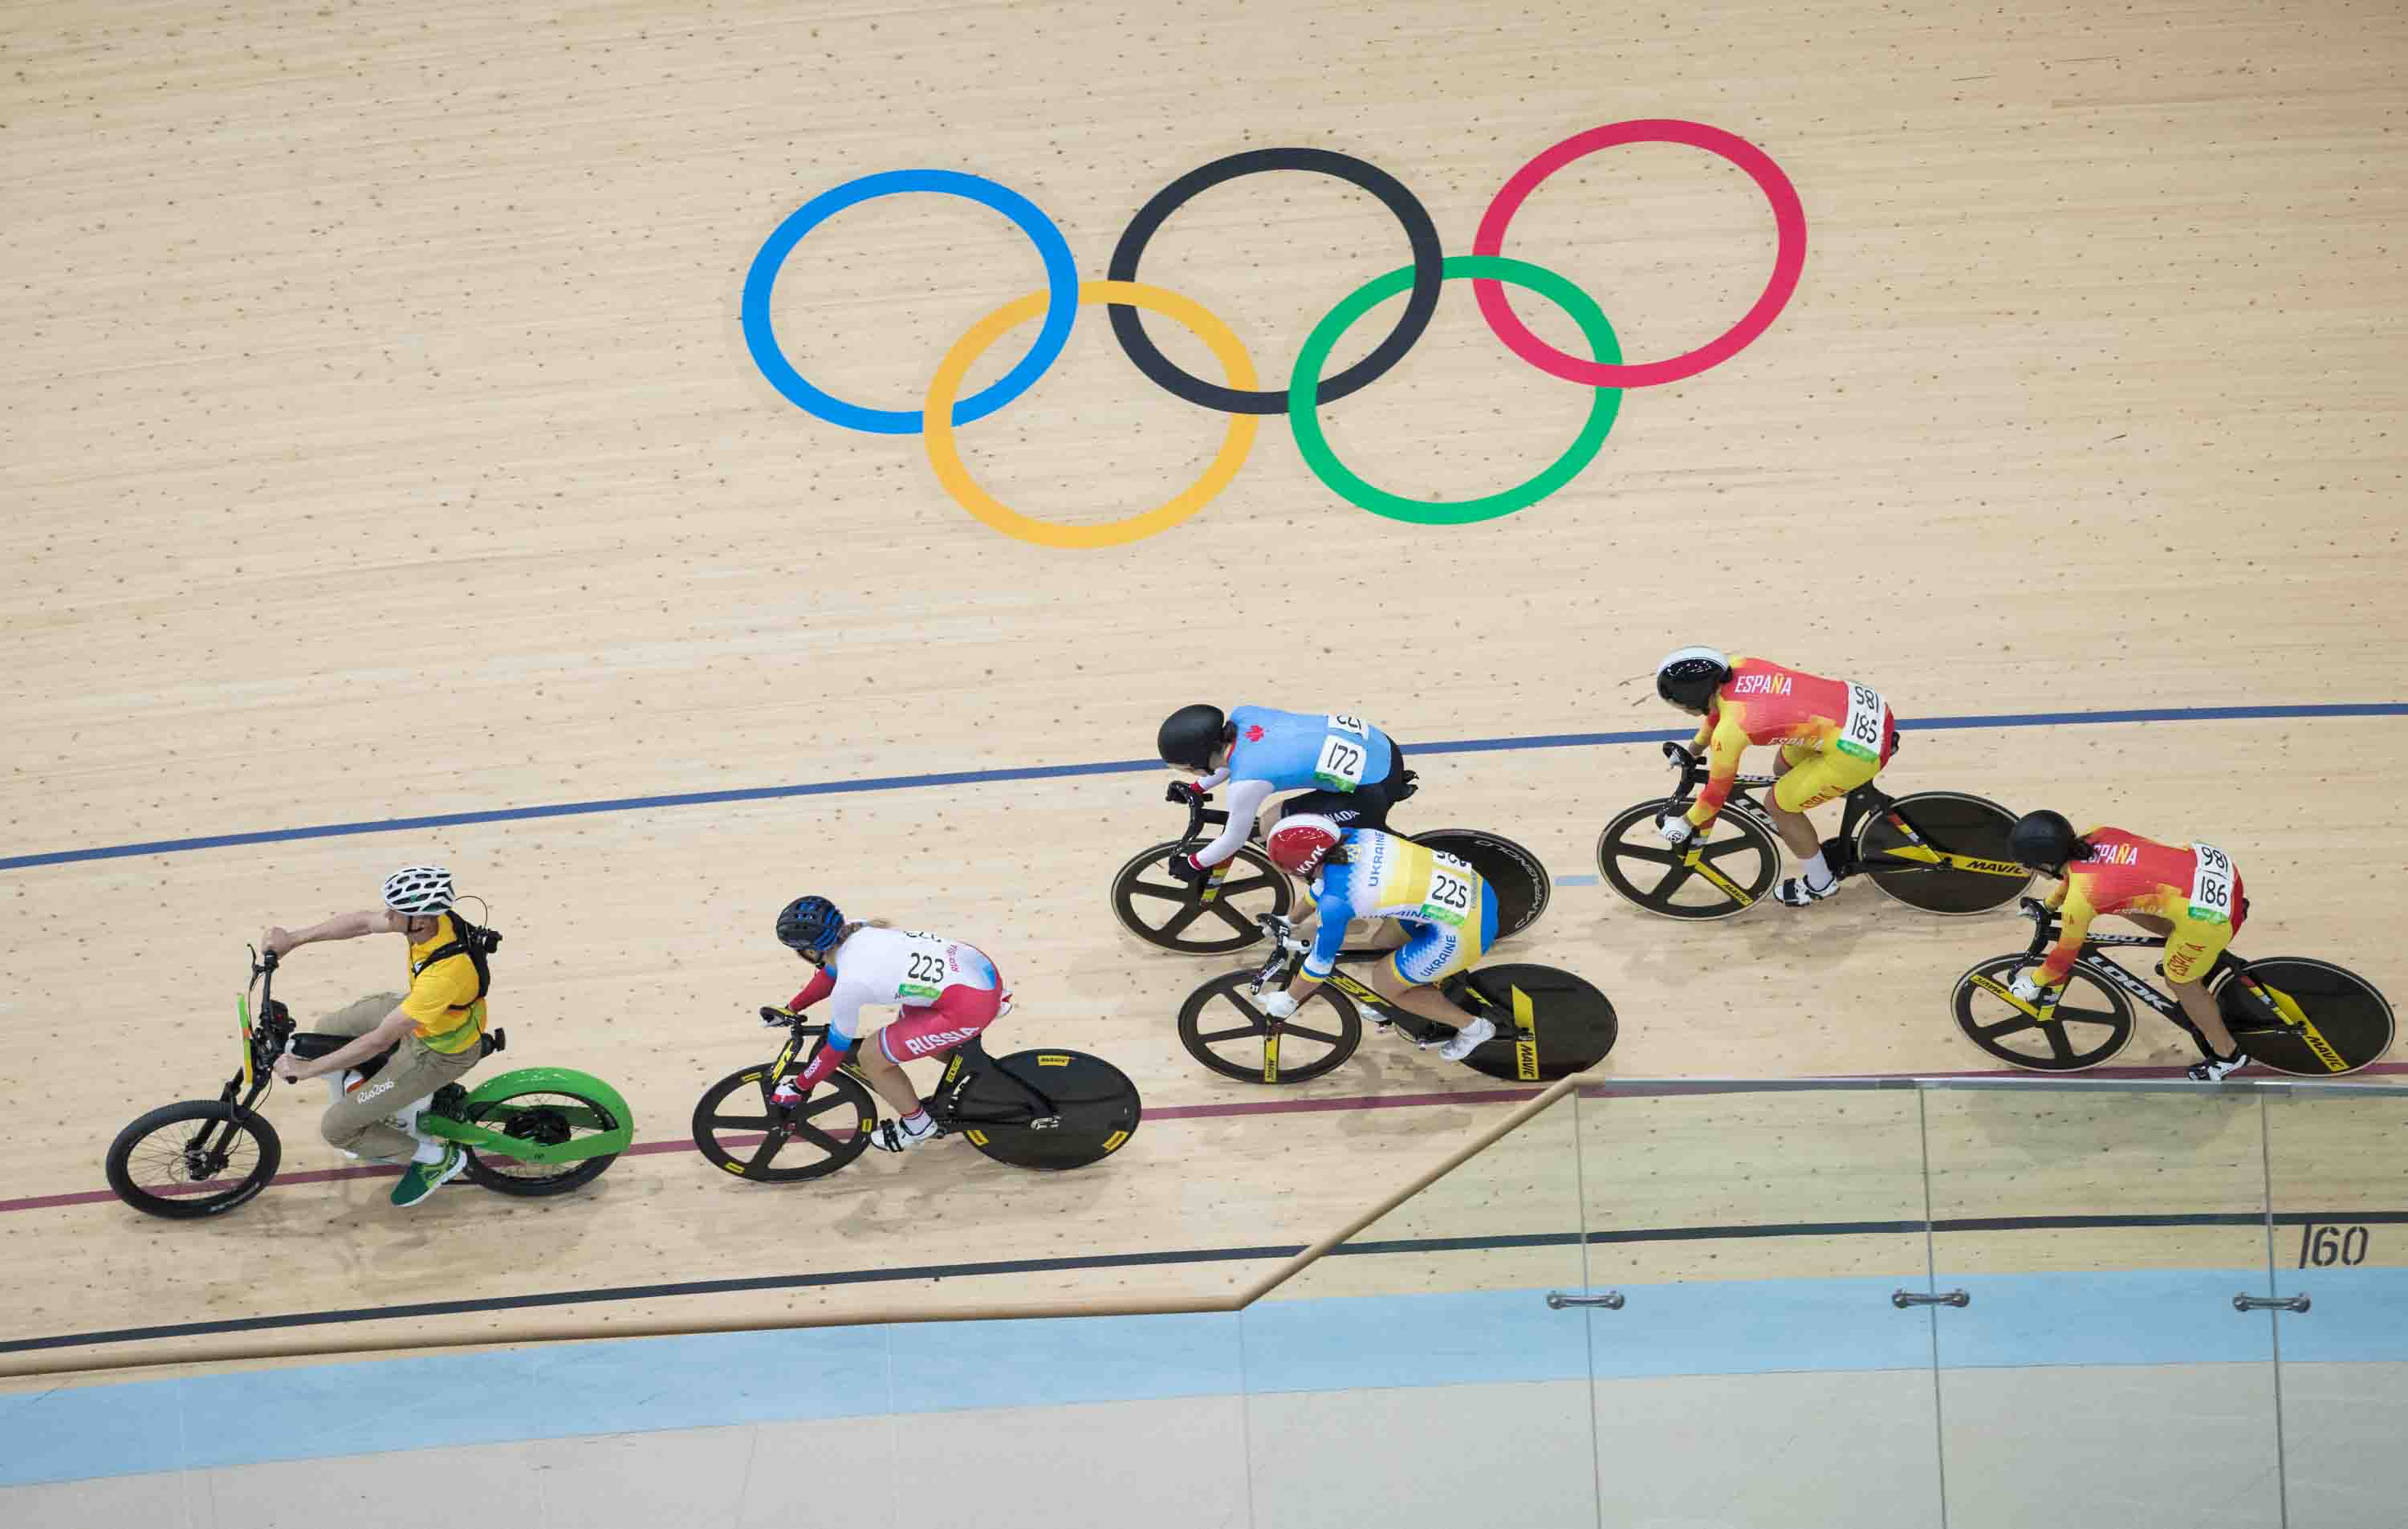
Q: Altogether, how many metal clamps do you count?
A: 3